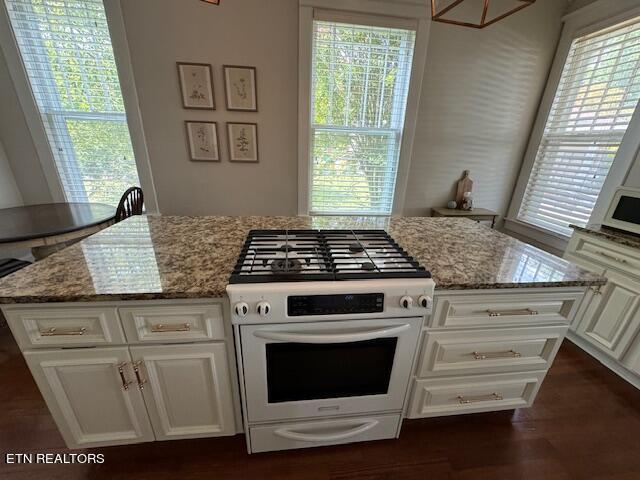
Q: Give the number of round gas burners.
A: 4